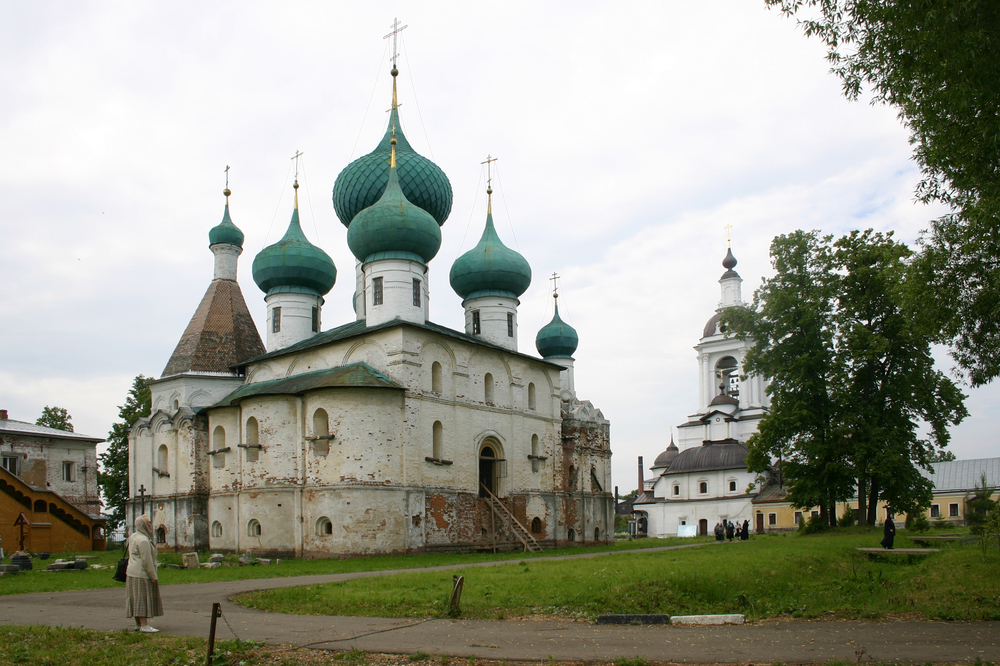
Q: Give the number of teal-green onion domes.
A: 6